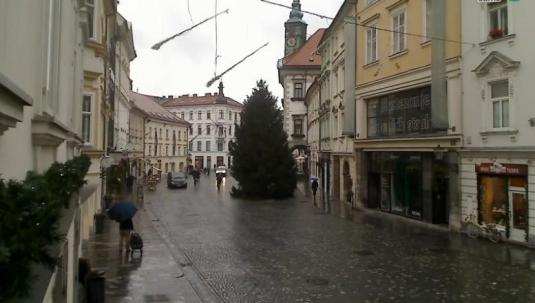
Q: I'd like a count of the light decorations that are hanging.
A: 2